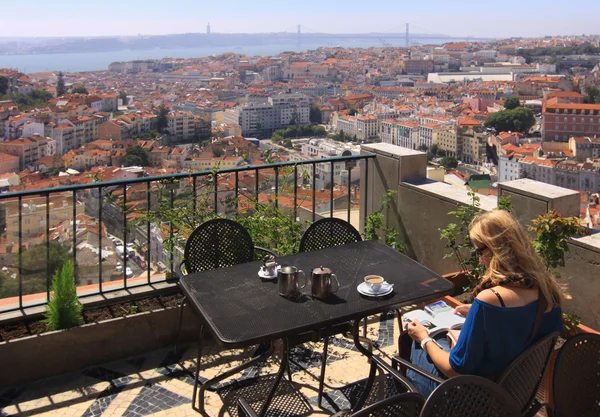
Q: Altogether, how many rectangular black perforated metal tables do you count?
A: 1